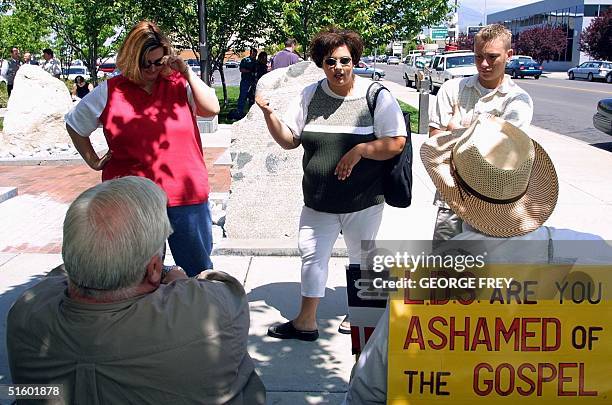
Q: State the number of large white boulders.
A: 2